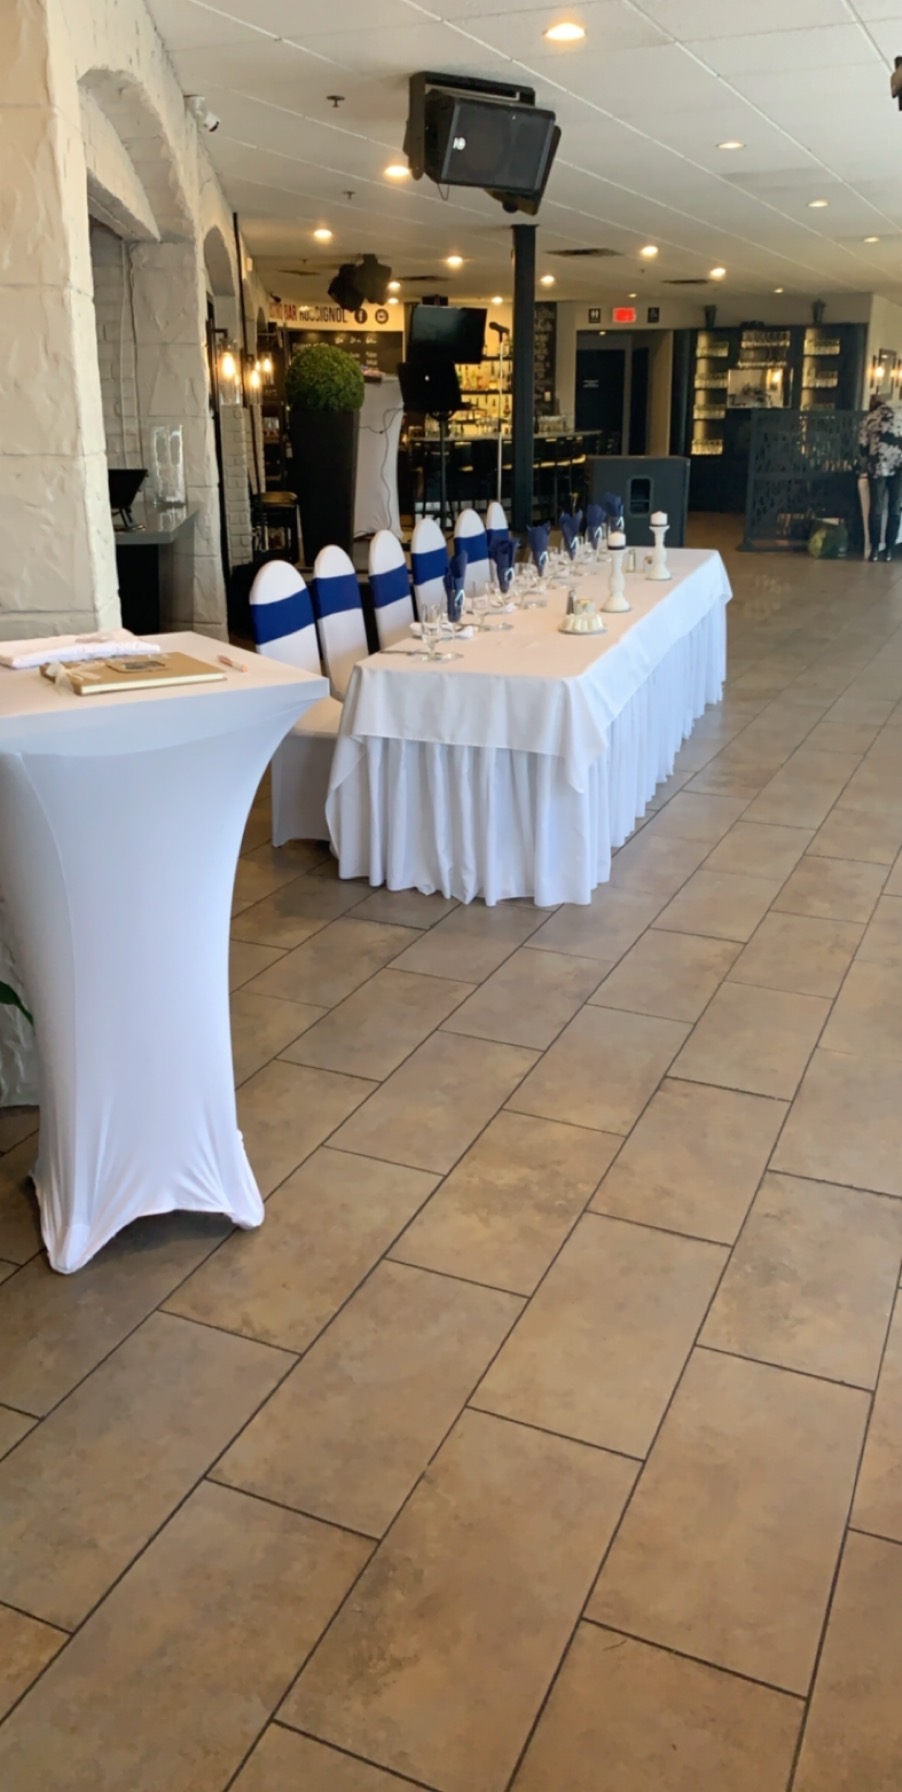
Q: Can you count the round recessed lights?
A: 15